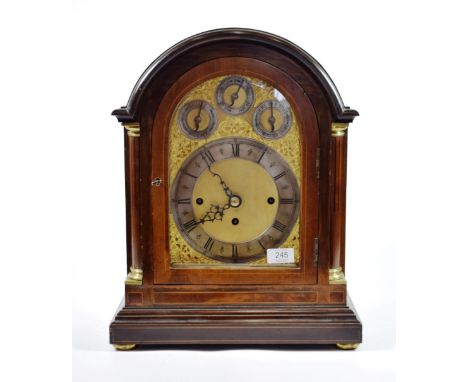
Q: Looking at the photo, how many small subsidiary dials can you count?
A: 3